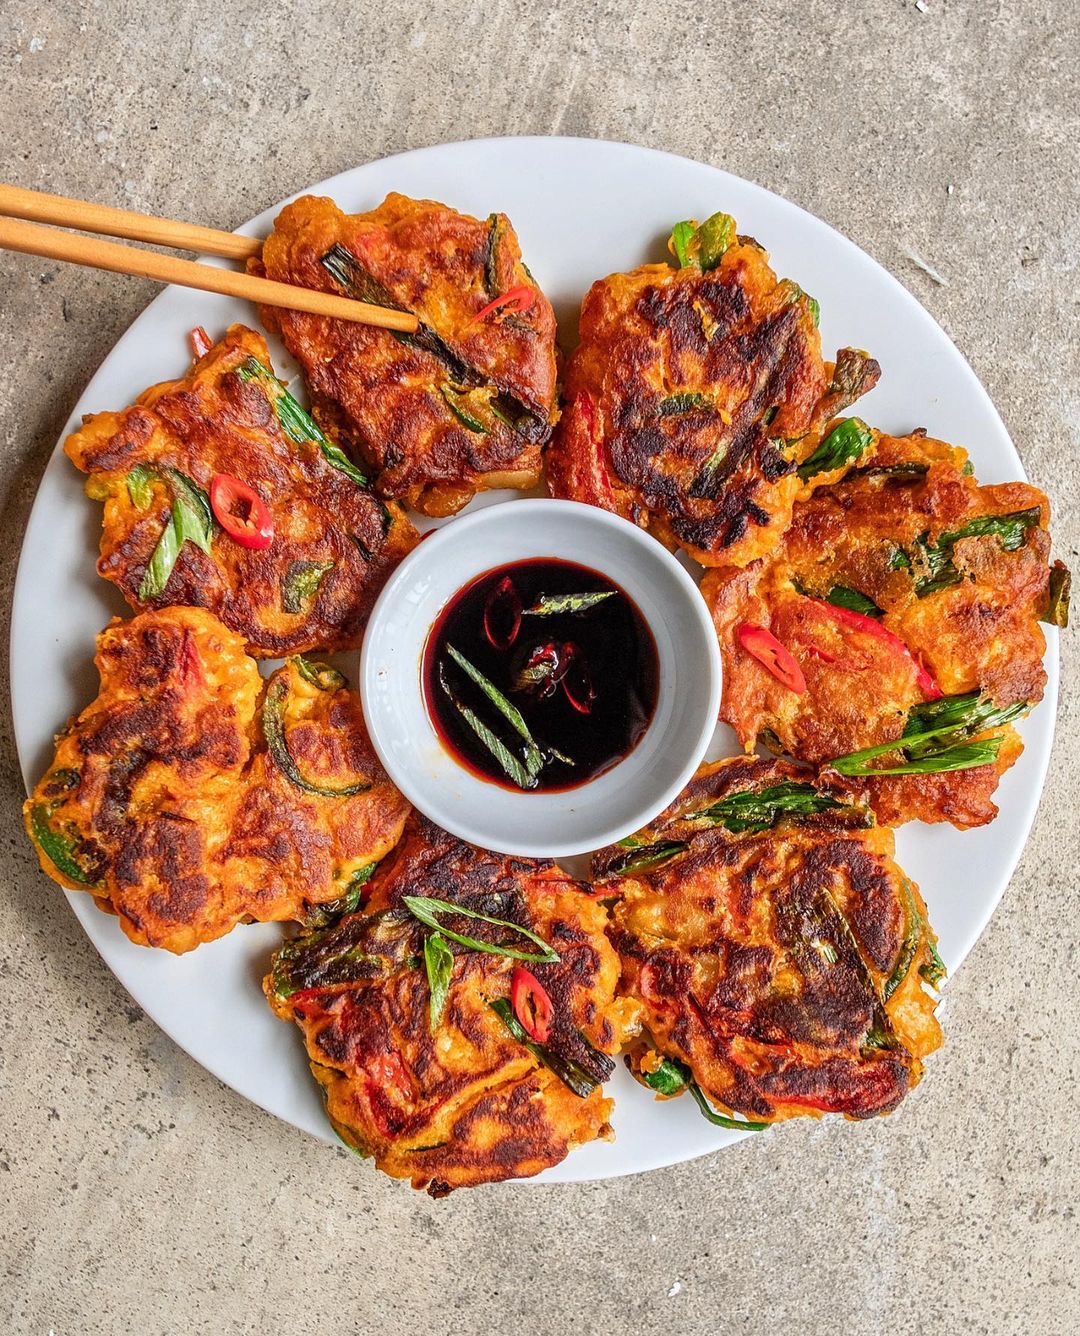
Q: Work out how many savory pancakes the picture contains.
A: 7